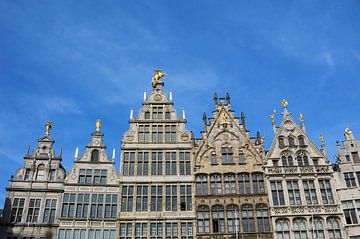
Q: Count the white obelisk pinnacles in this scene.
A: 6